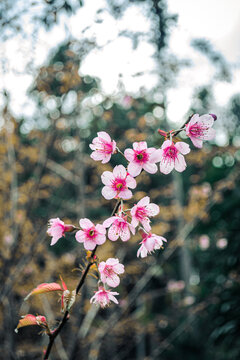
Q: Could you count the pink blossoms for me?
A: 12